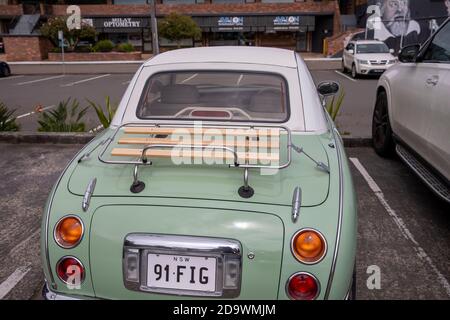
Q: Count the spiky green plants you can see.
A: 4